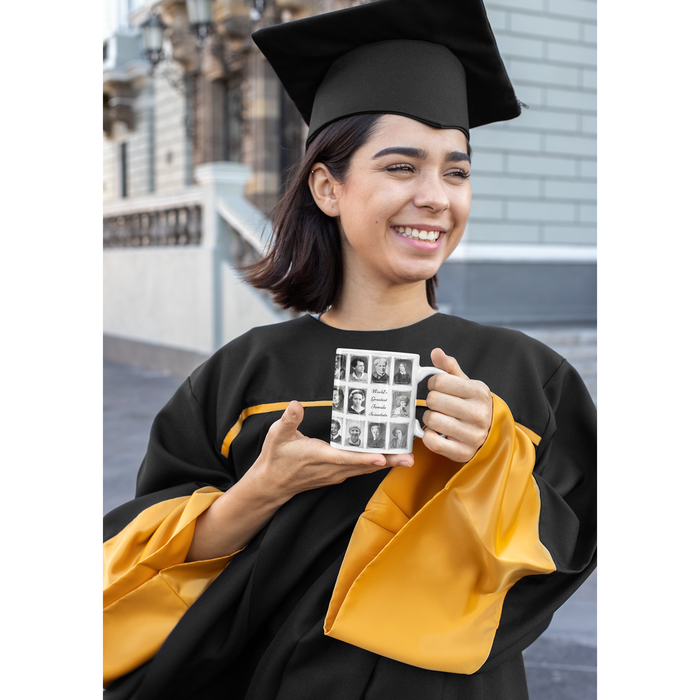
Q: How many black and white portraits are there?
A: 11